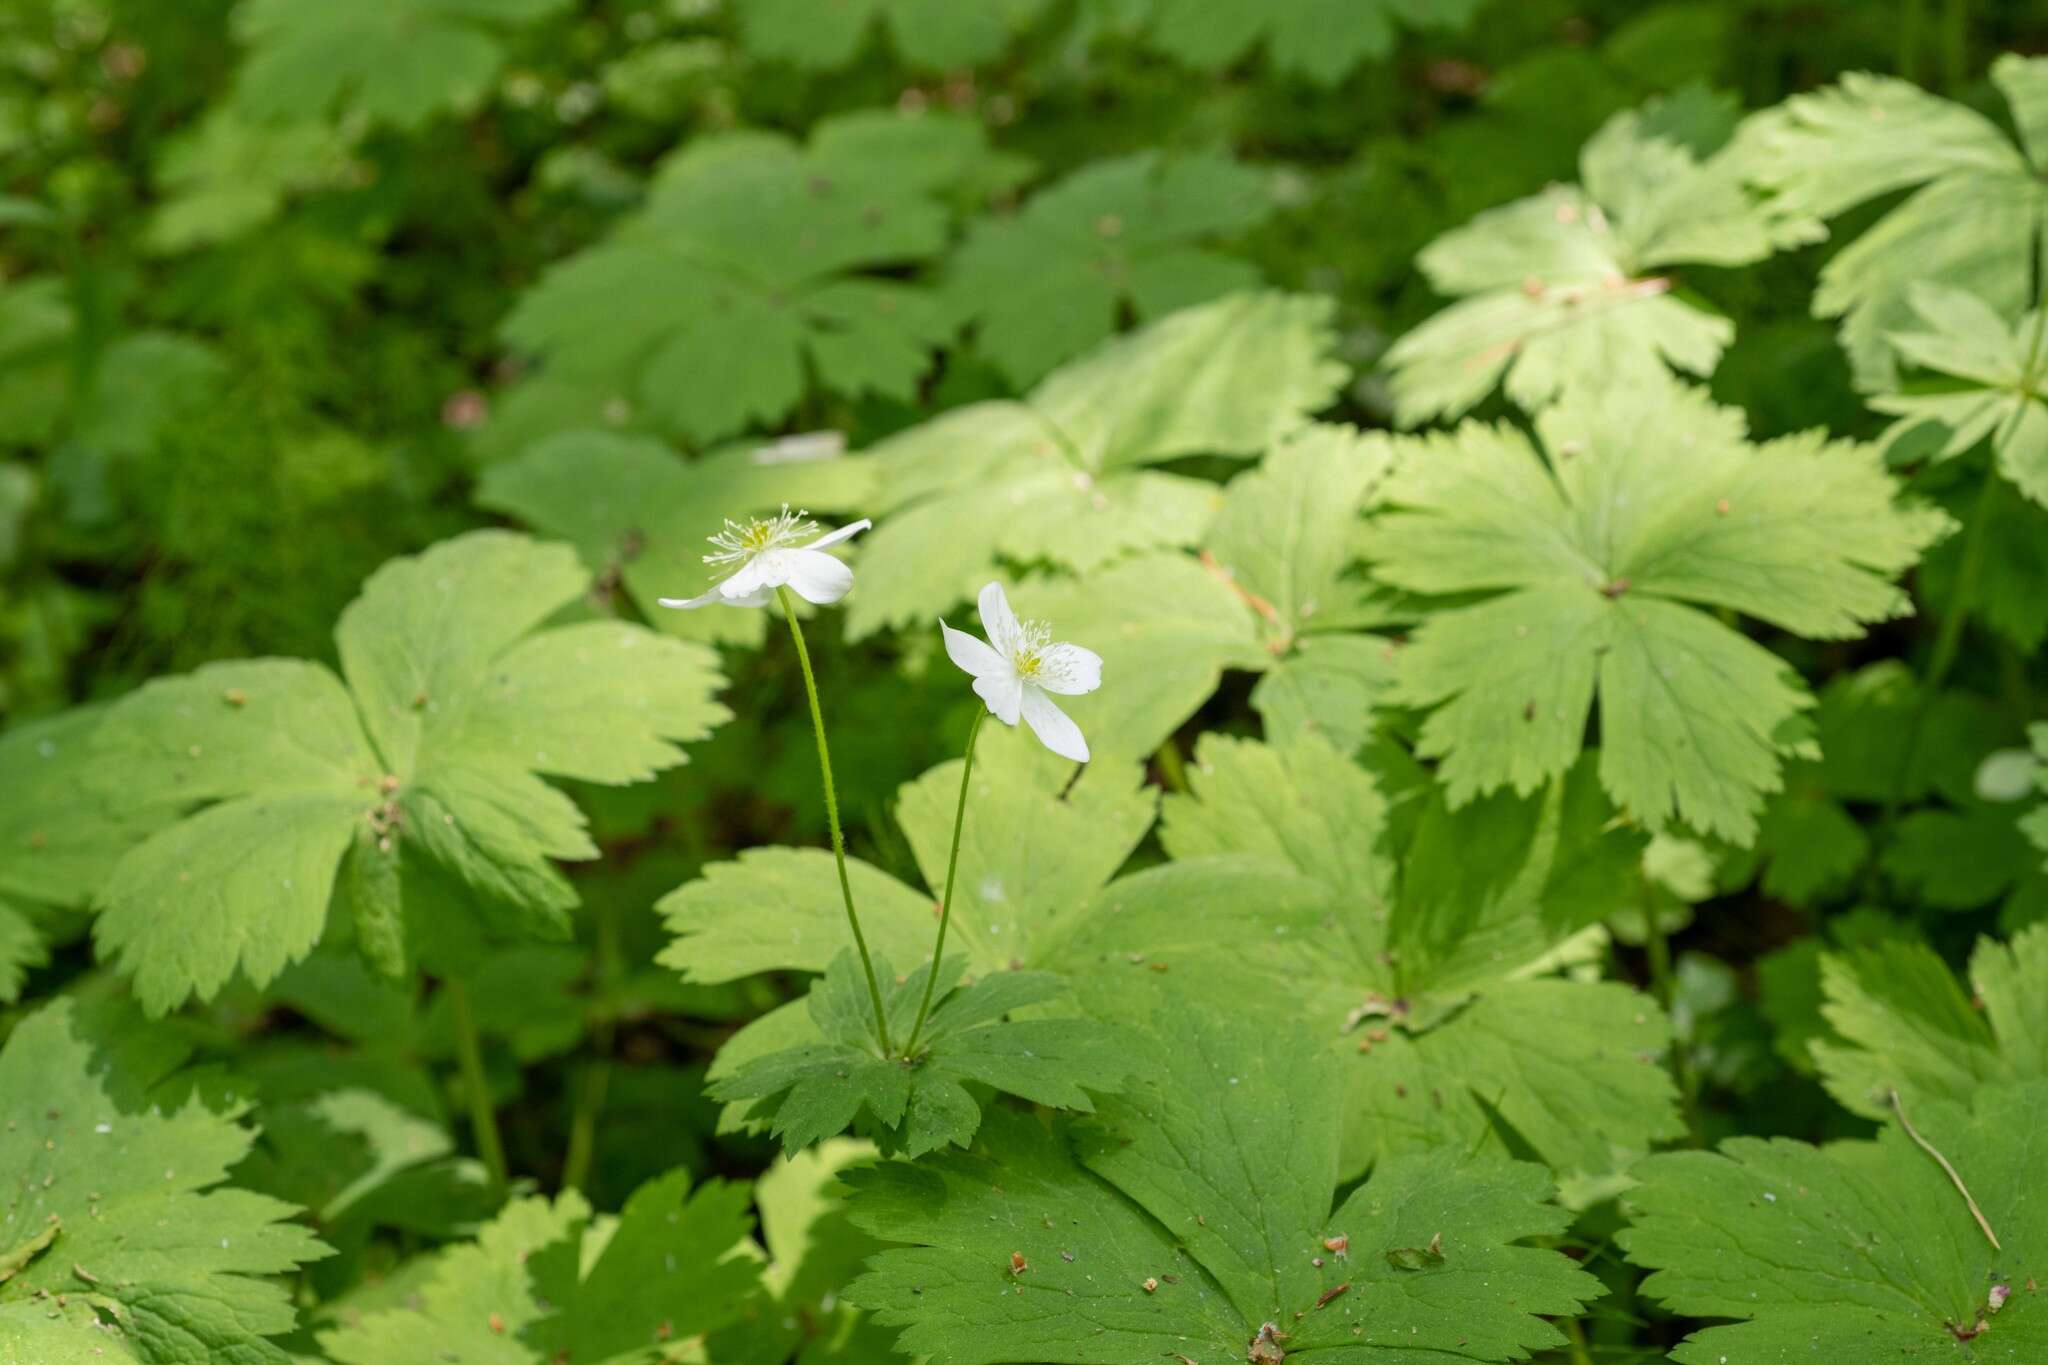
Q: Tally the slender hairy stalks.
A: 2